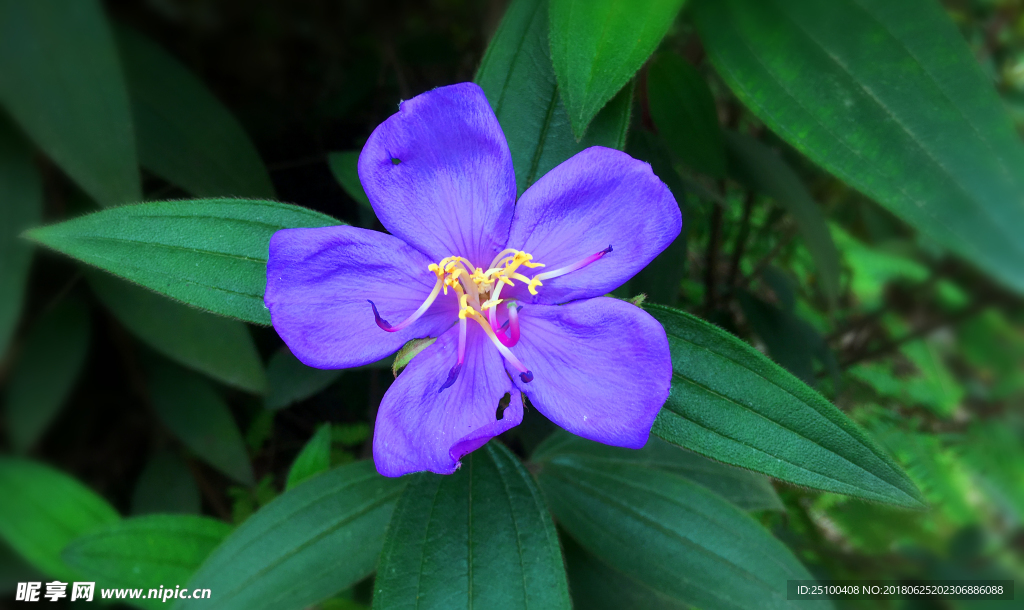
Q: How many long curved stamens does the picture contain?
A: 5